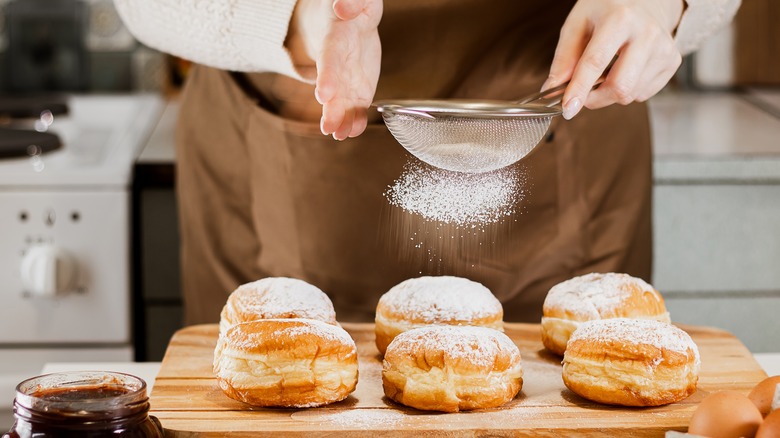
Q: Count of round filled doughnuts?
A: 6